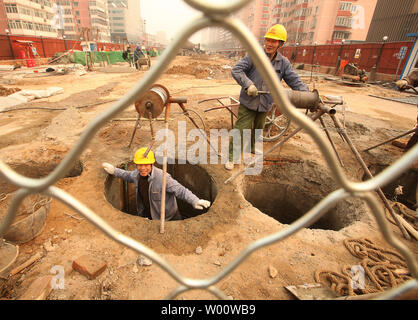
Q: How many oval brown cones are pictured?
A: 0